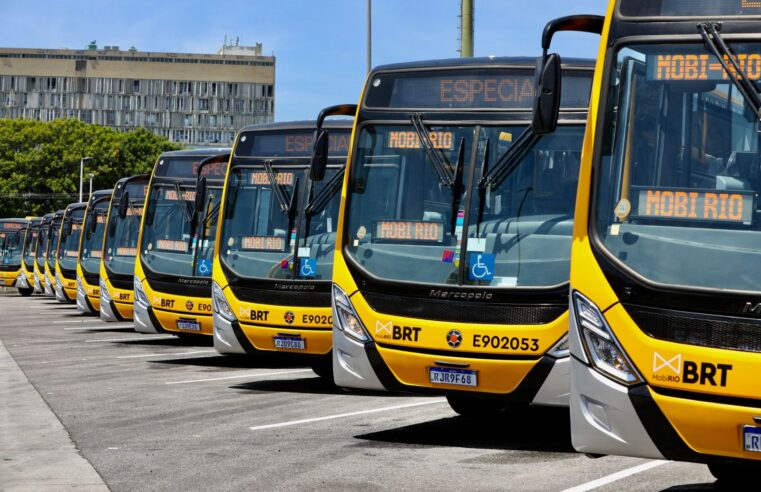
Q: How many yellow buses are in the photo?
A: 11